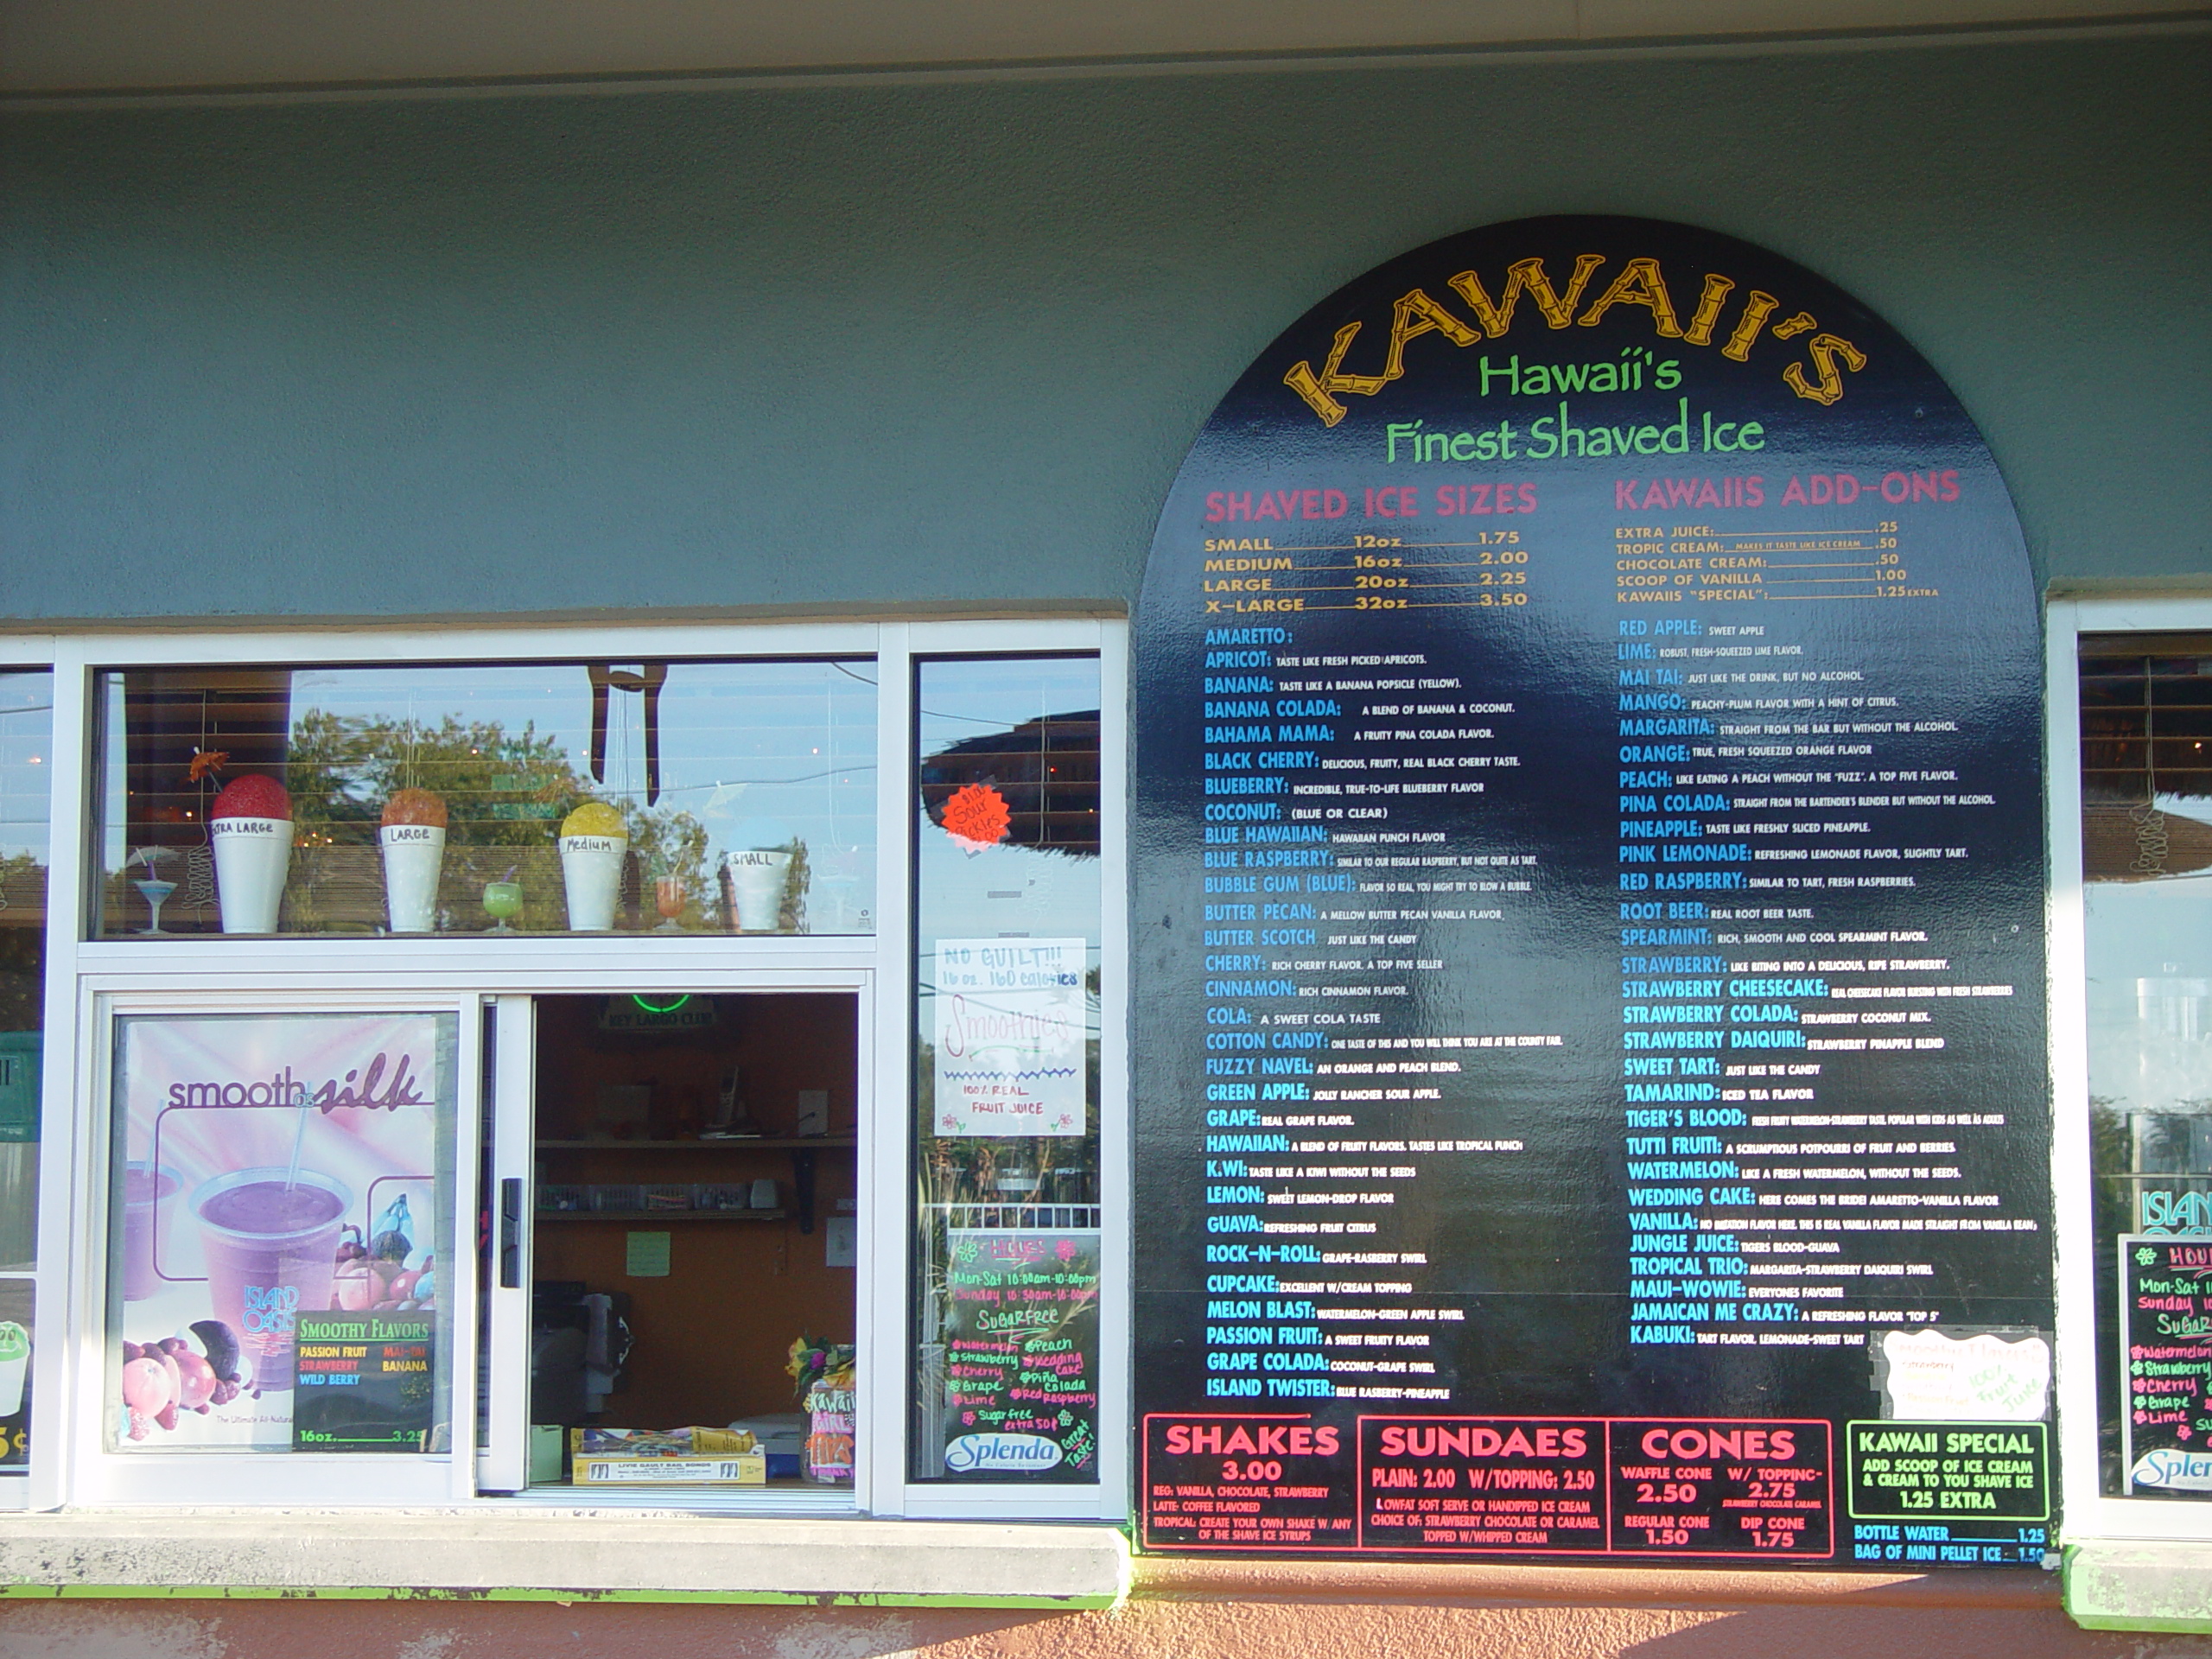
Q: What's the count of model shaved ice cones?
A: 4